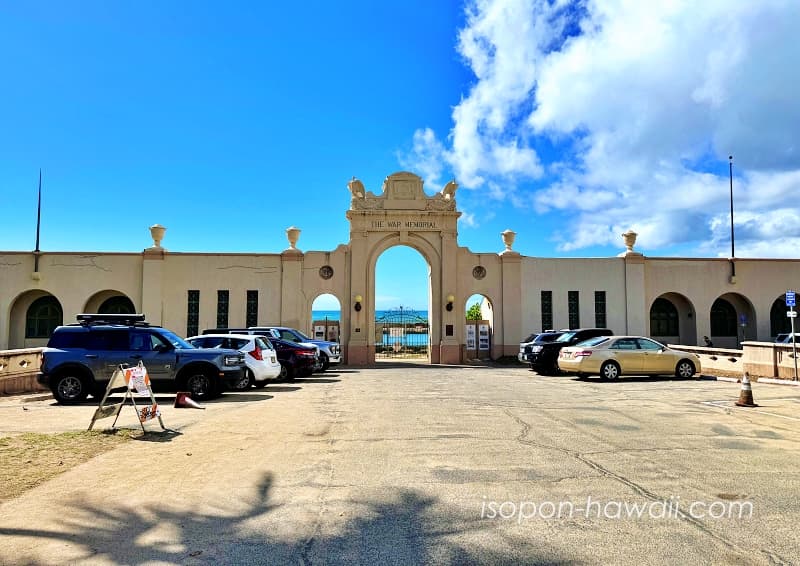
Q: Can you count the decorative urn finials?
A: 4